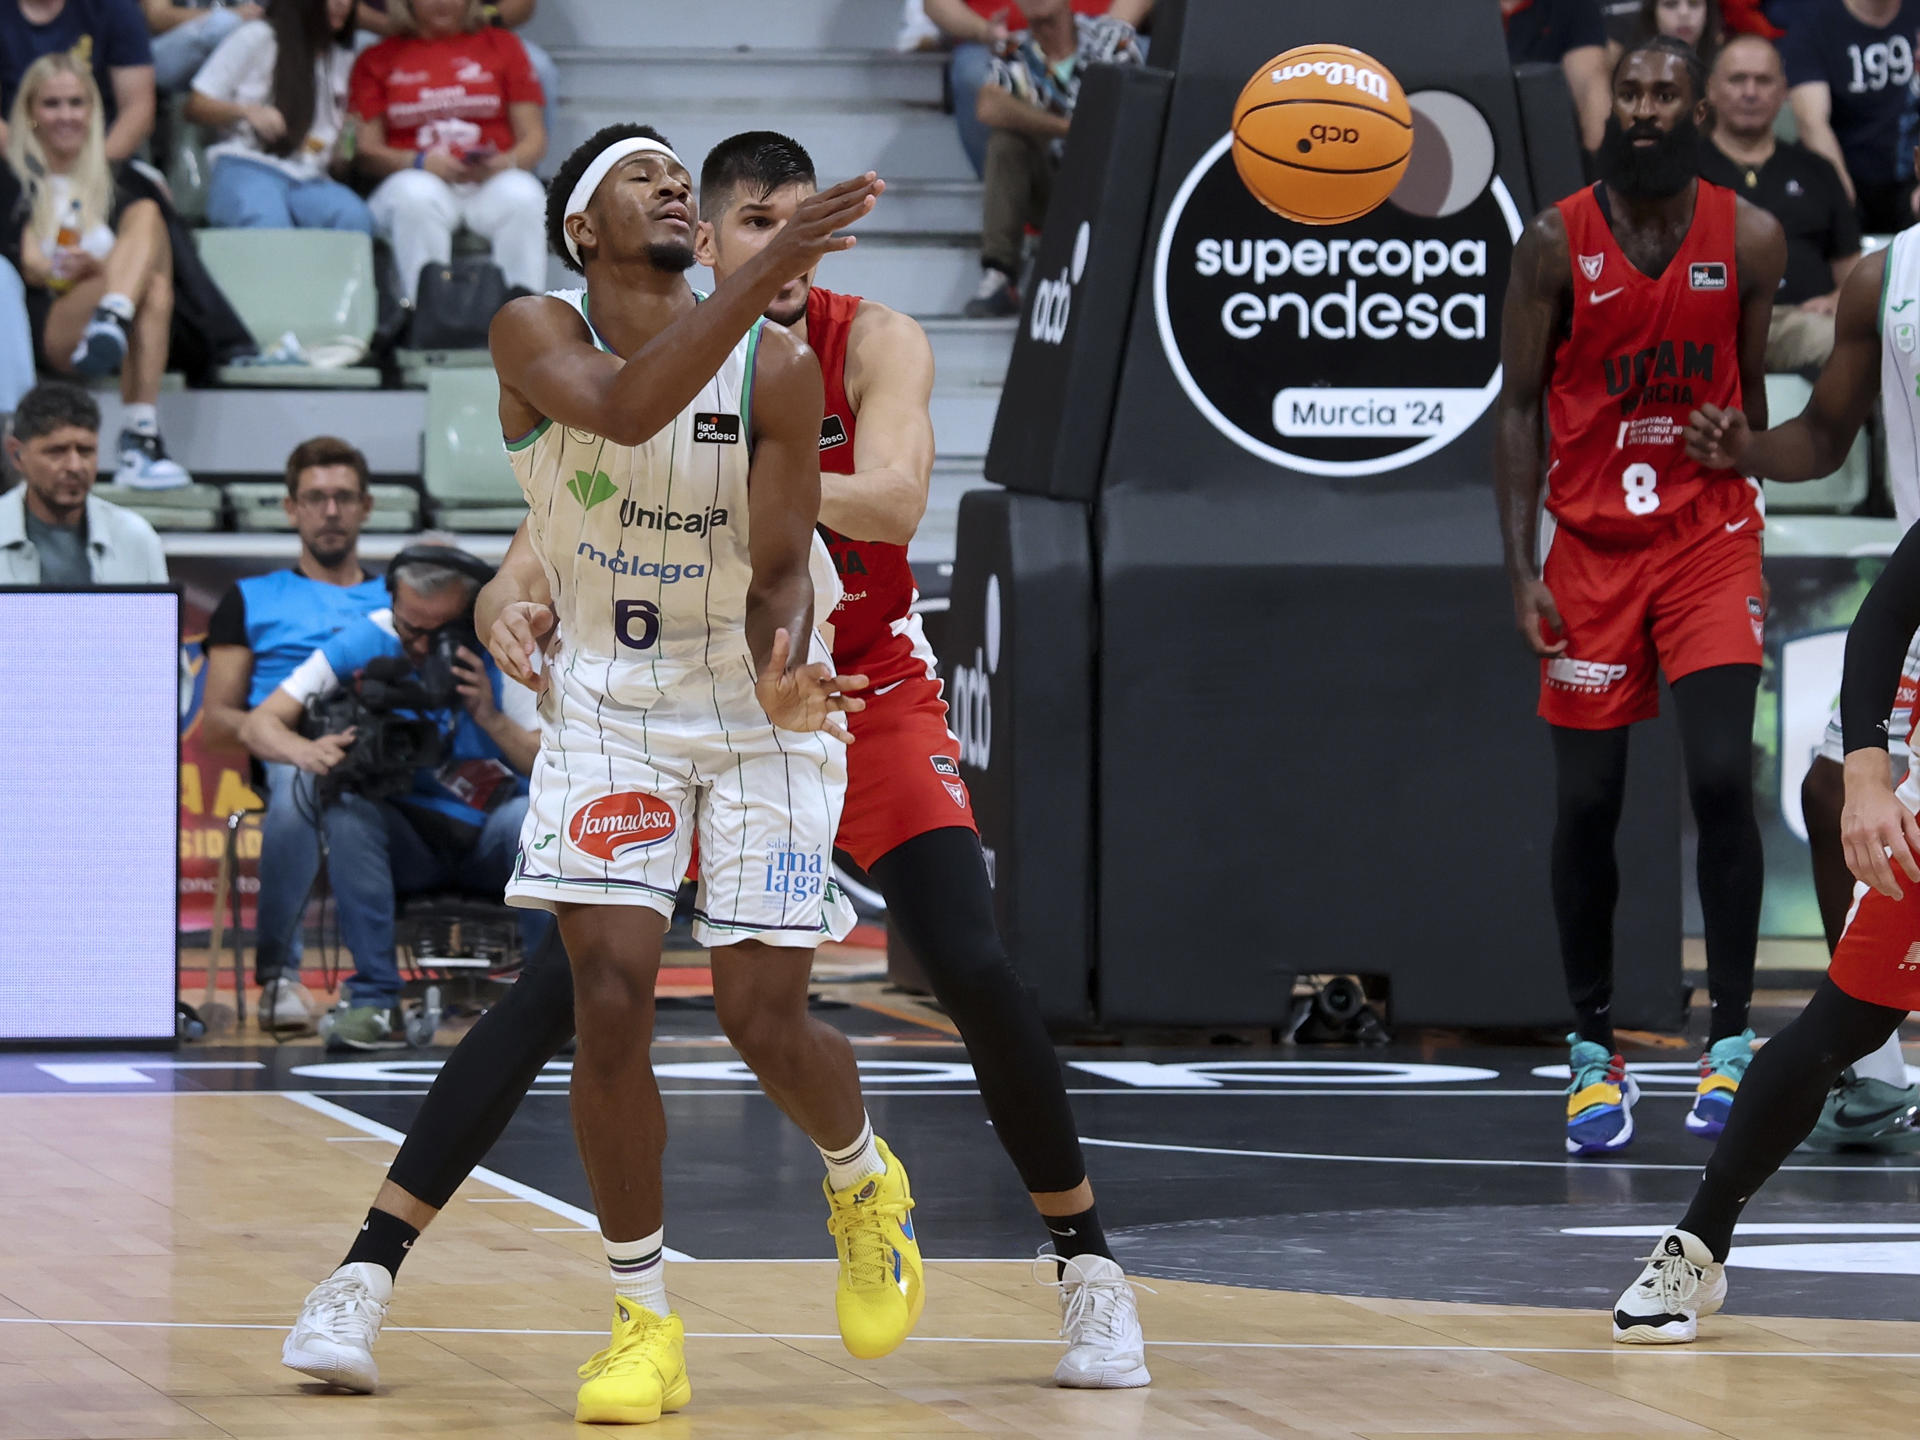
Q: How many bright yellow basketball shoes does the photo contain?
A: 2